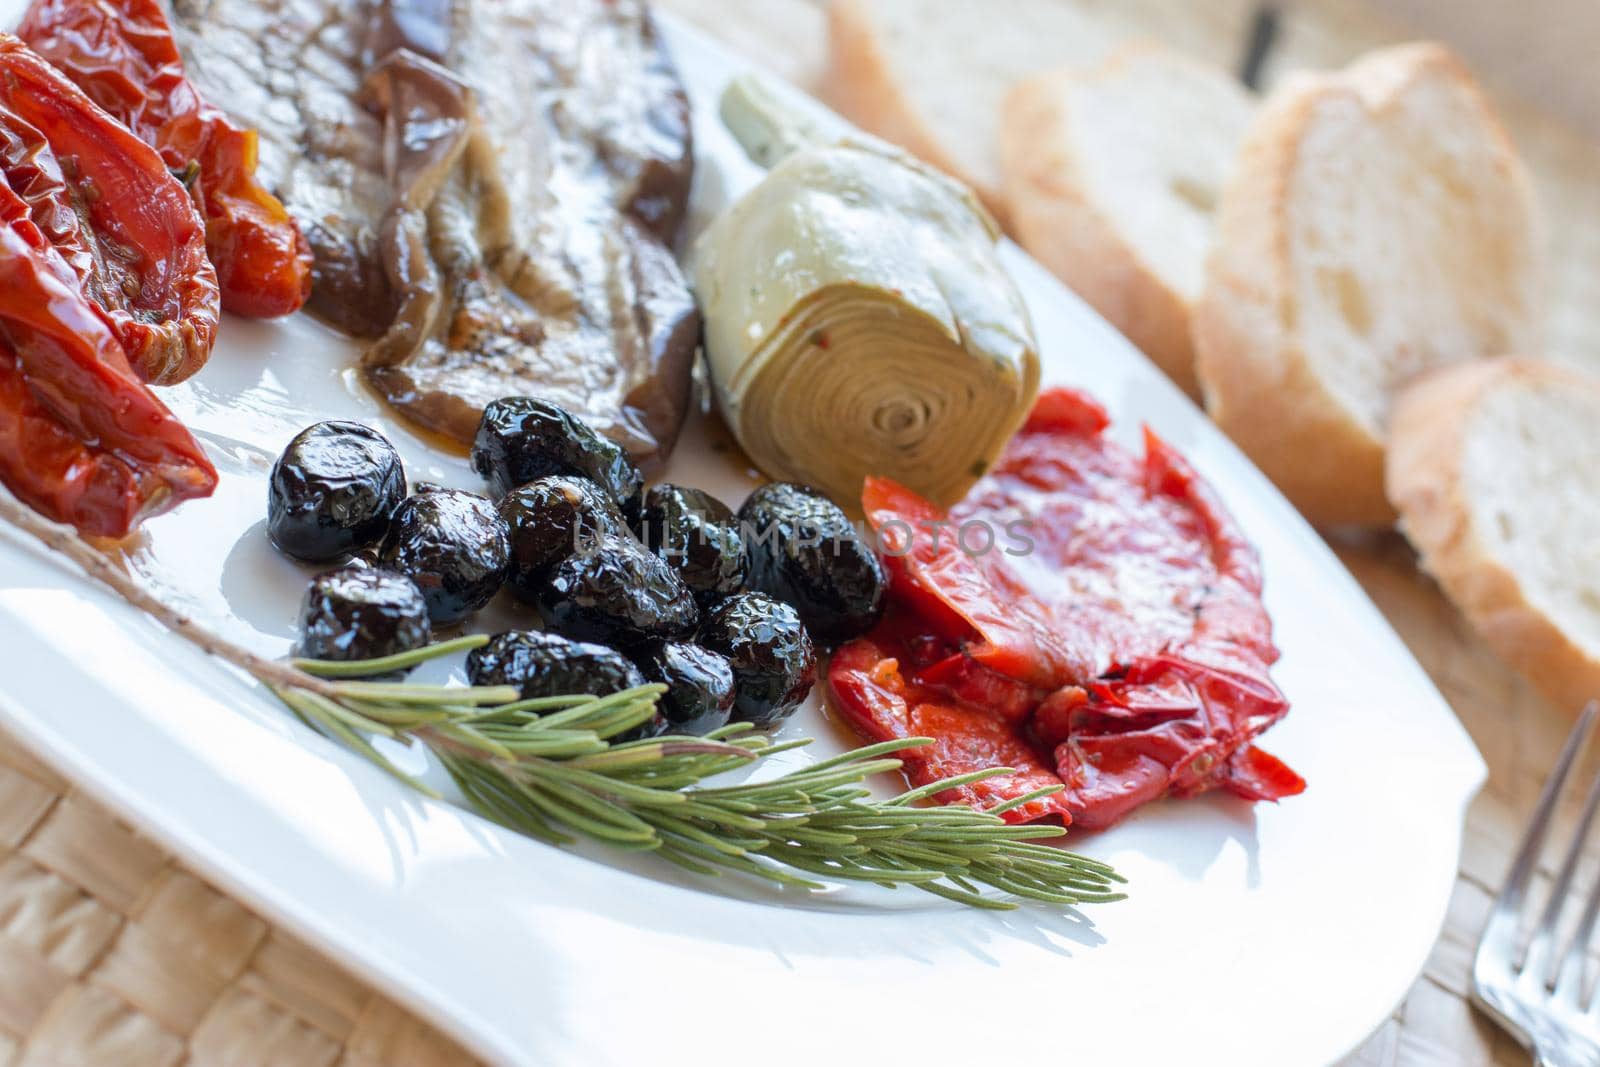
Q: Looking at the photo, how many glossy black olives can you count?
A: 11